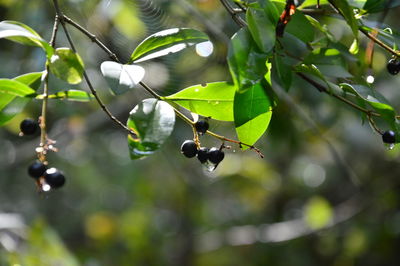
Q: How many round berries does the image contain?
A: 9